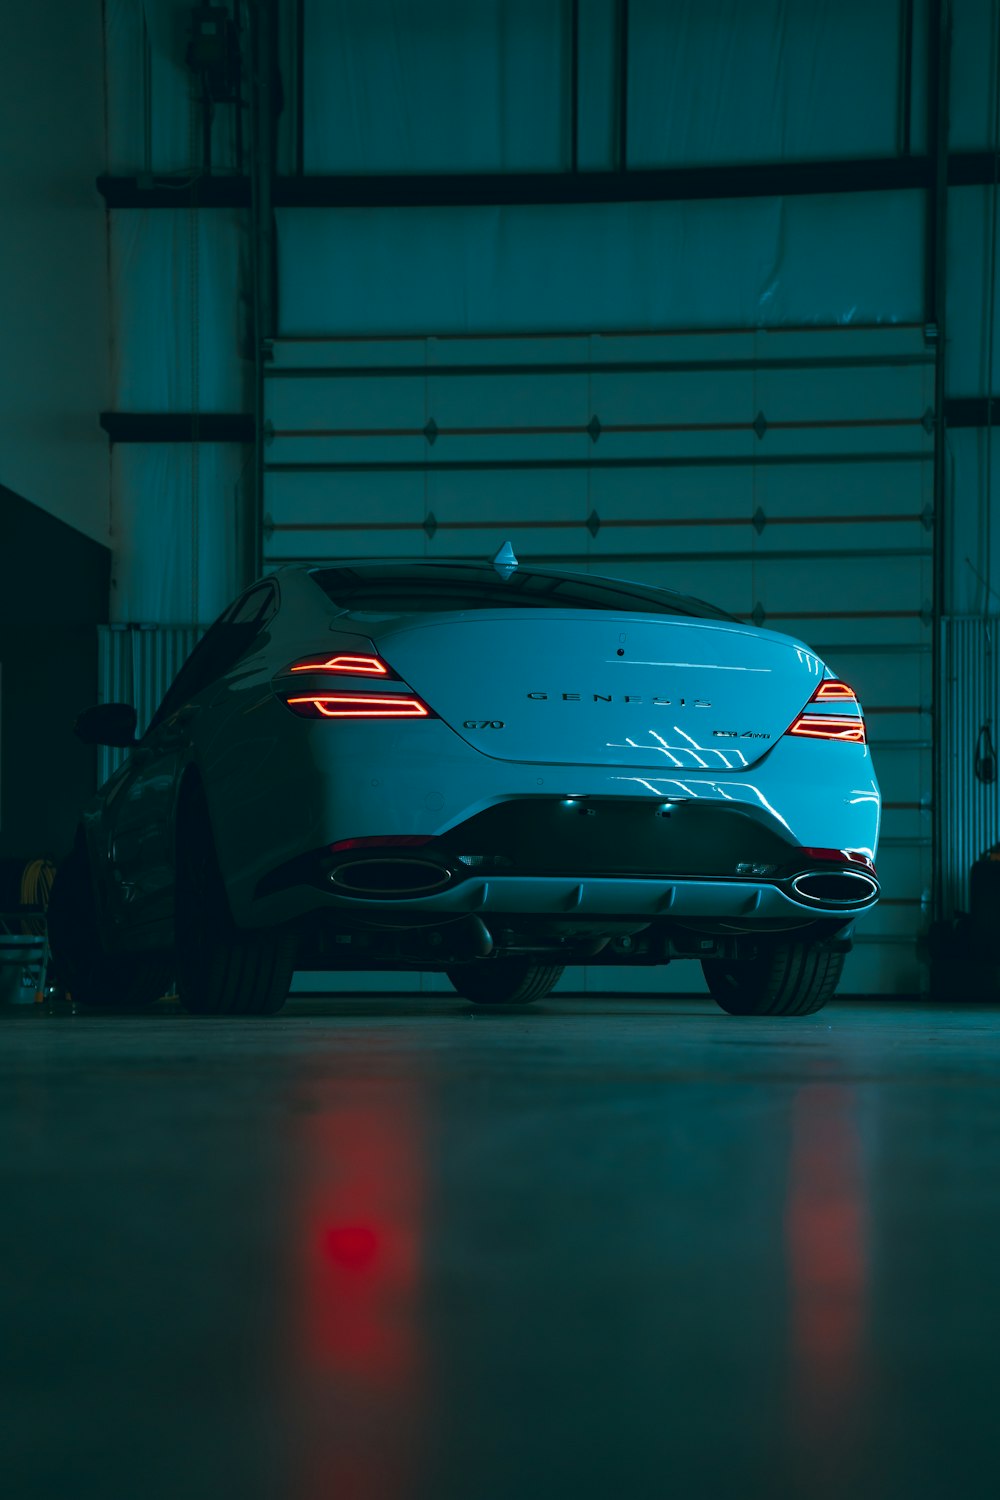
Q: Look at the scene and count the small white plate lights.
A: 2